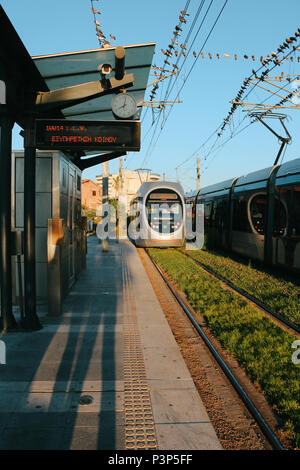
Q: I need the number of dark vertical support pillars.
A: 2